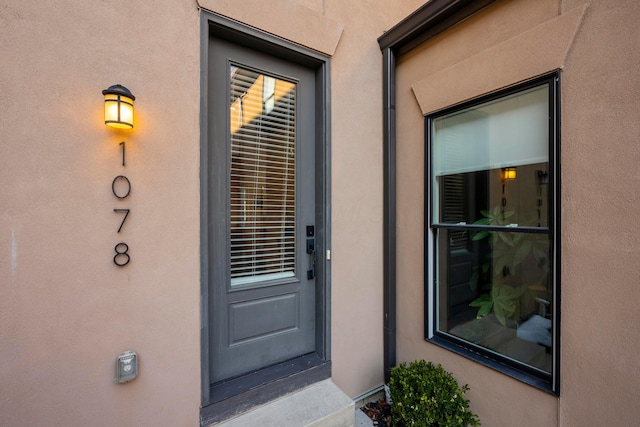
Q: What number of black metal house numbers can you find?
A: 4